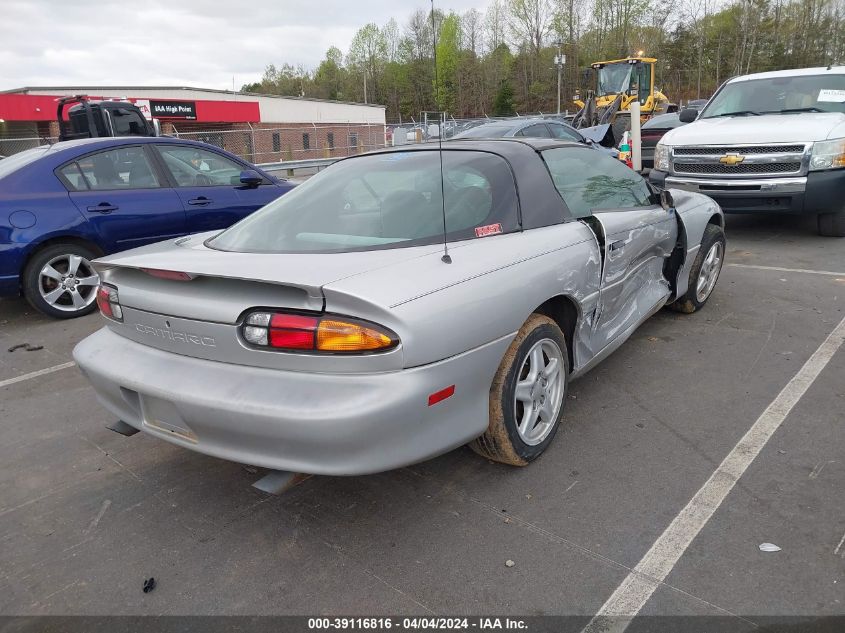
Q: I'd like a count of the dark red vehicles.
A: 1